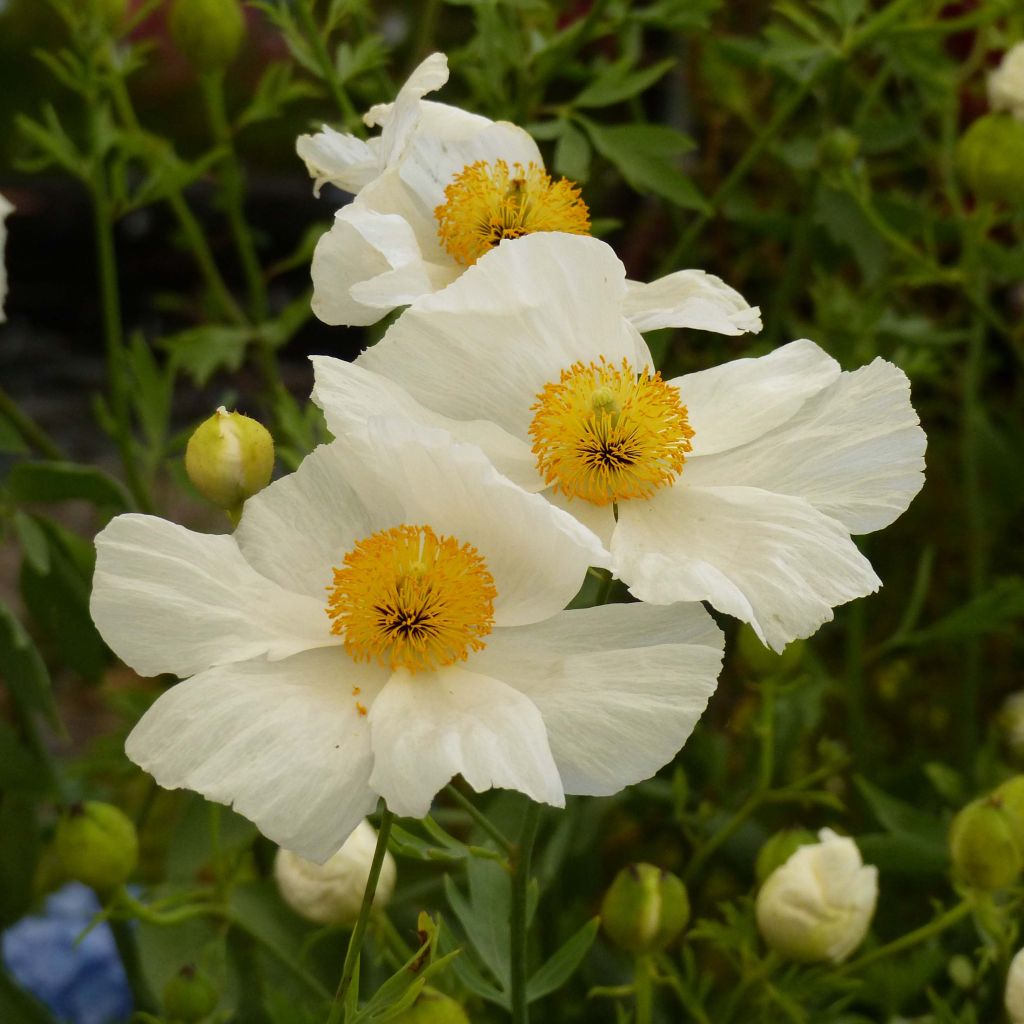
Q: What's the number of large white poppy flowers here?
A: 3